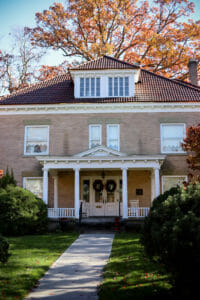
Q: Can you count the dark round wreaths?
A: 2